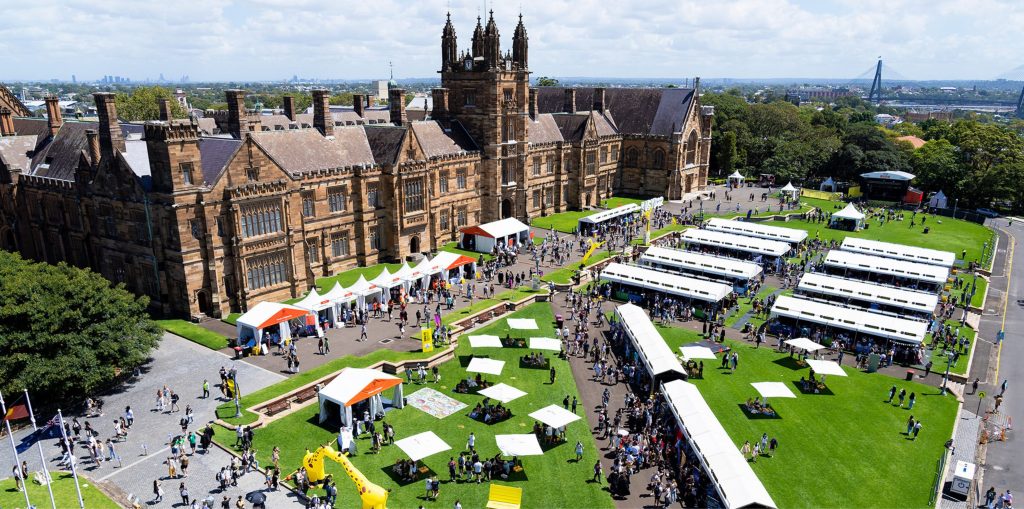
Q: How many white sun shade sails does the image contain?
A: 12